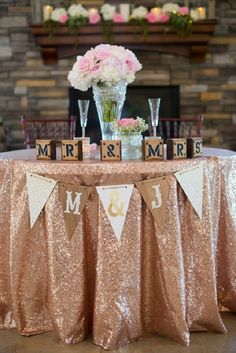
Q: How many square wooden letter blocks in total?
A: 6